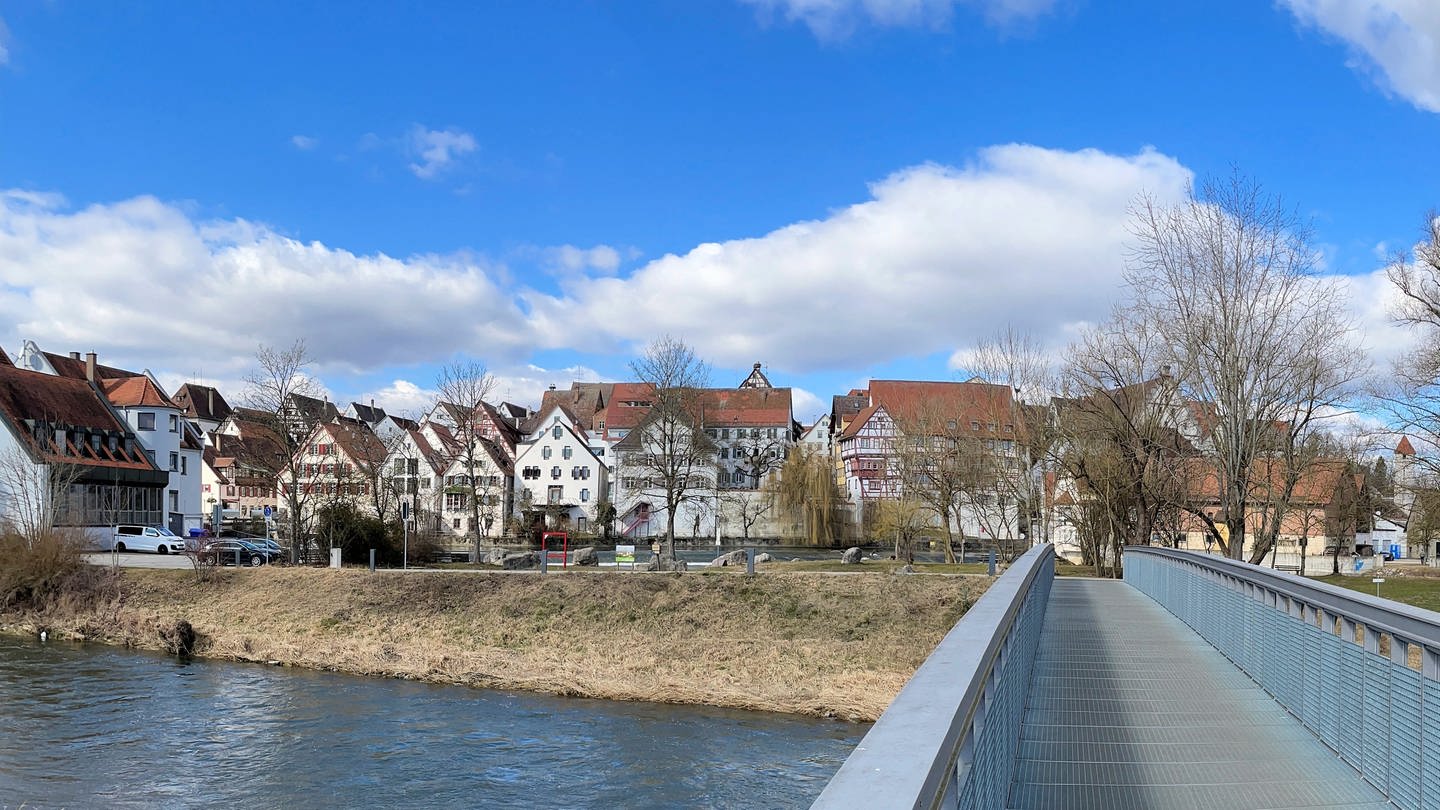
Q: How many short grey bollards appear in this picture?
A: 5